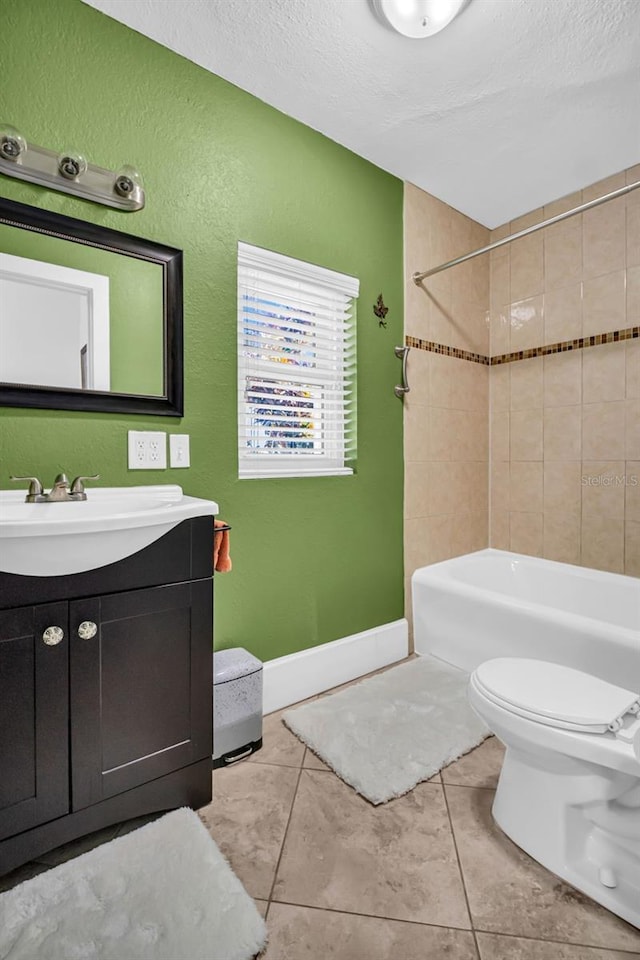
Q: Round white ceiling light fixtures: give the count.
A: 1